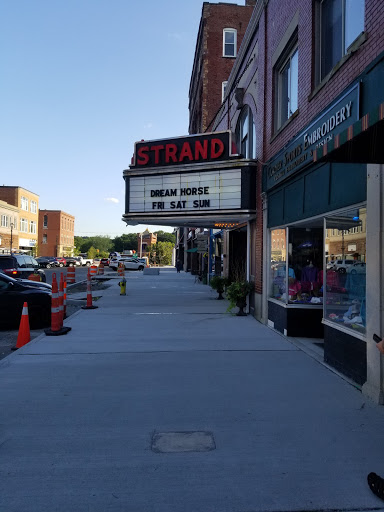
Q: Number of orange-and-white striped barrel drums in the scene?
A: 4